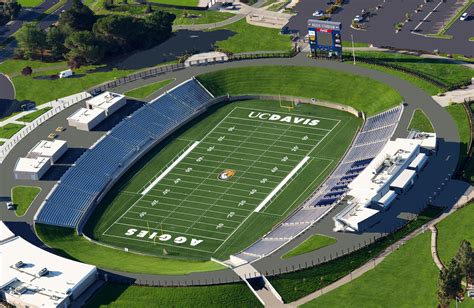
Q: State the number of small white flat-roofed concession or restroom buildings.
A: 4